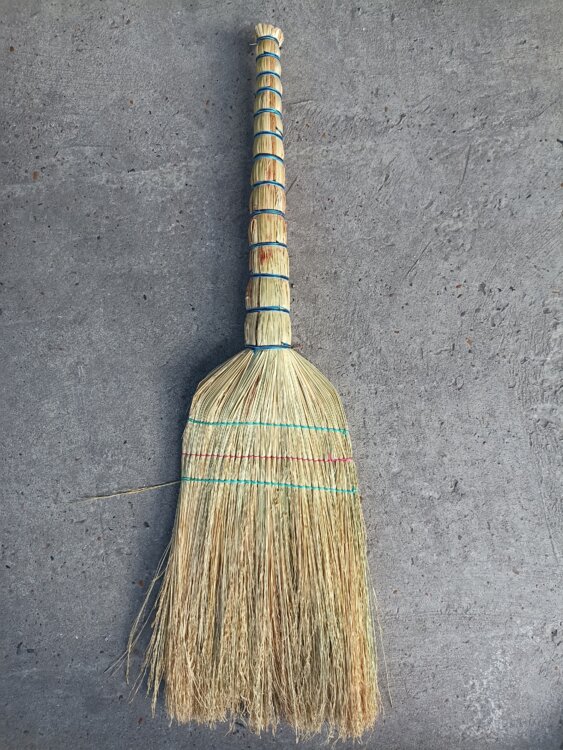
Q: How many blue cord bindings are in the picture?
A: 13